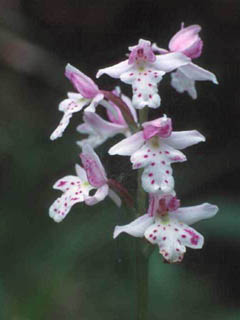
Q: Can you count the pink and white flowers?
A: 7